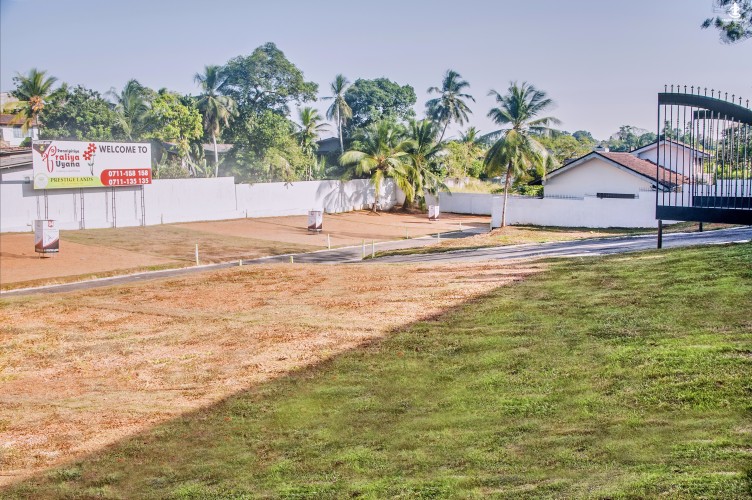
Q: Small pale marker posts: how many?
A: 9